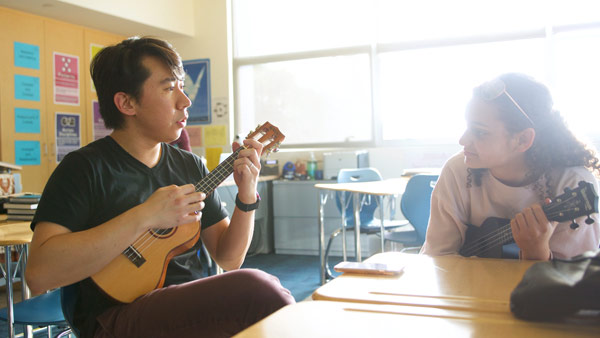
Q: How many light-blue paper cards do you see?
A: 4